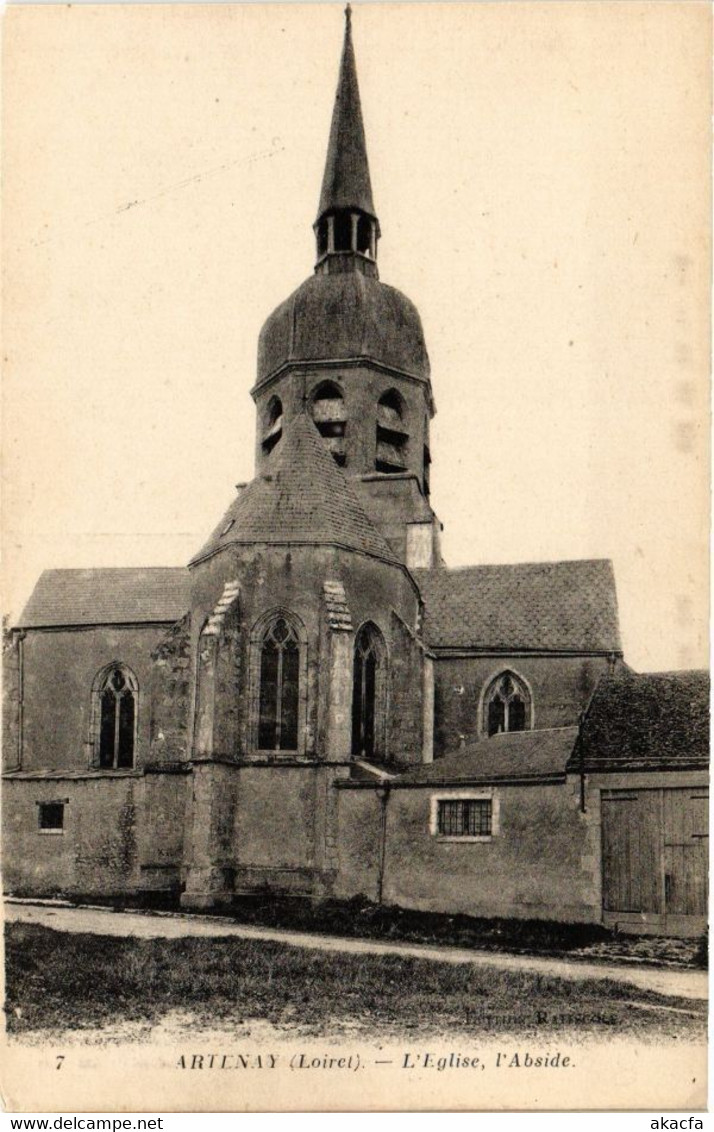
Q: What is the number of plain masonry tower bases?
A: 1